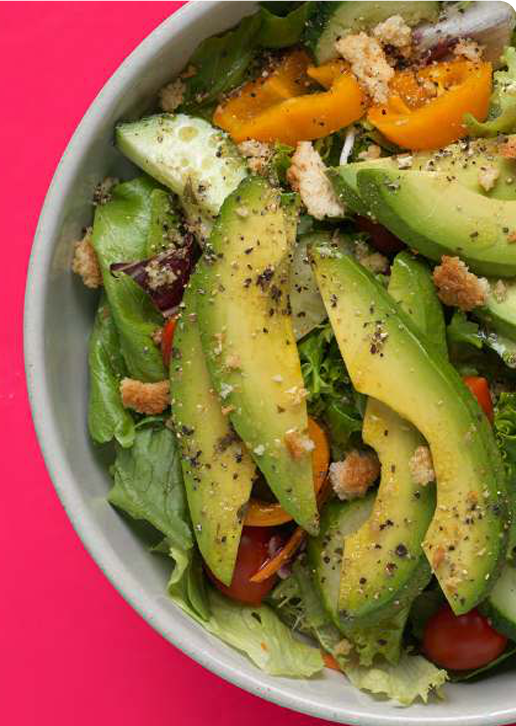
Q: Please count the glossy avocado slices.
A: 6